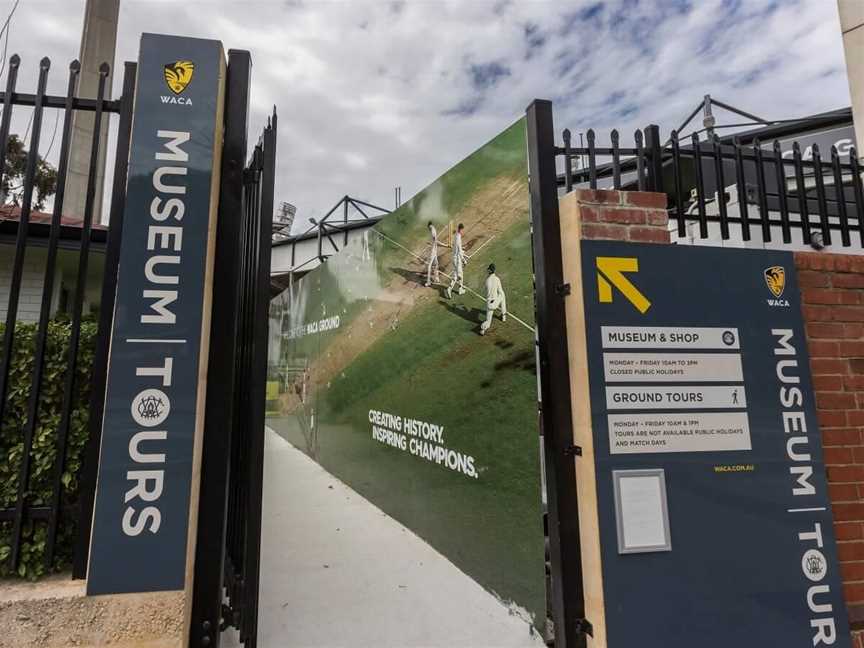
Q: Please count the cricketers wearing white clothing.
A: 3